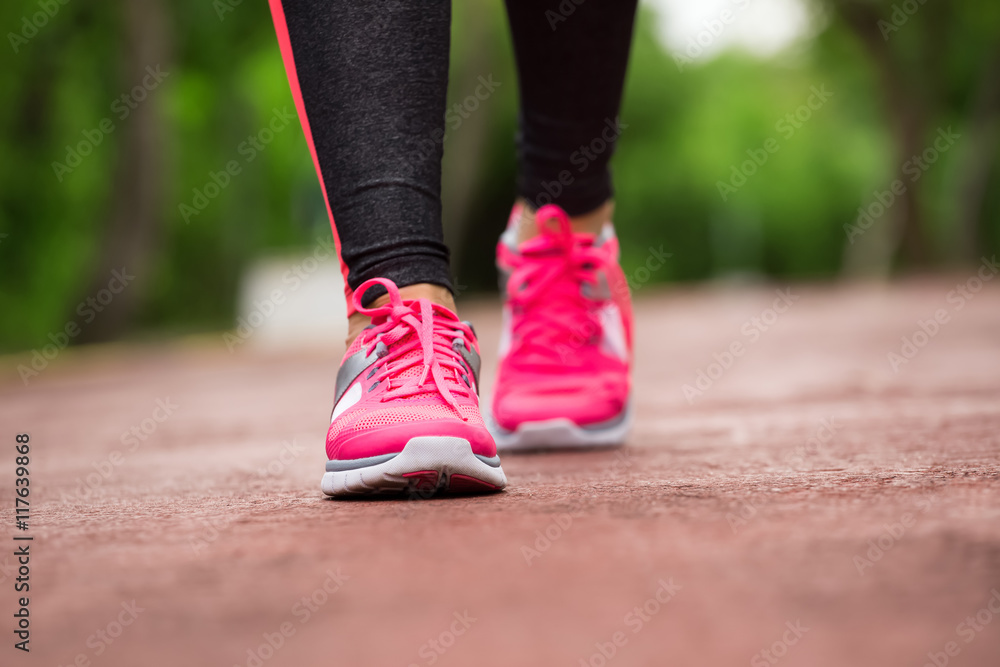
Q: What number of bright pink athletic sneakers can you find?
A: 2